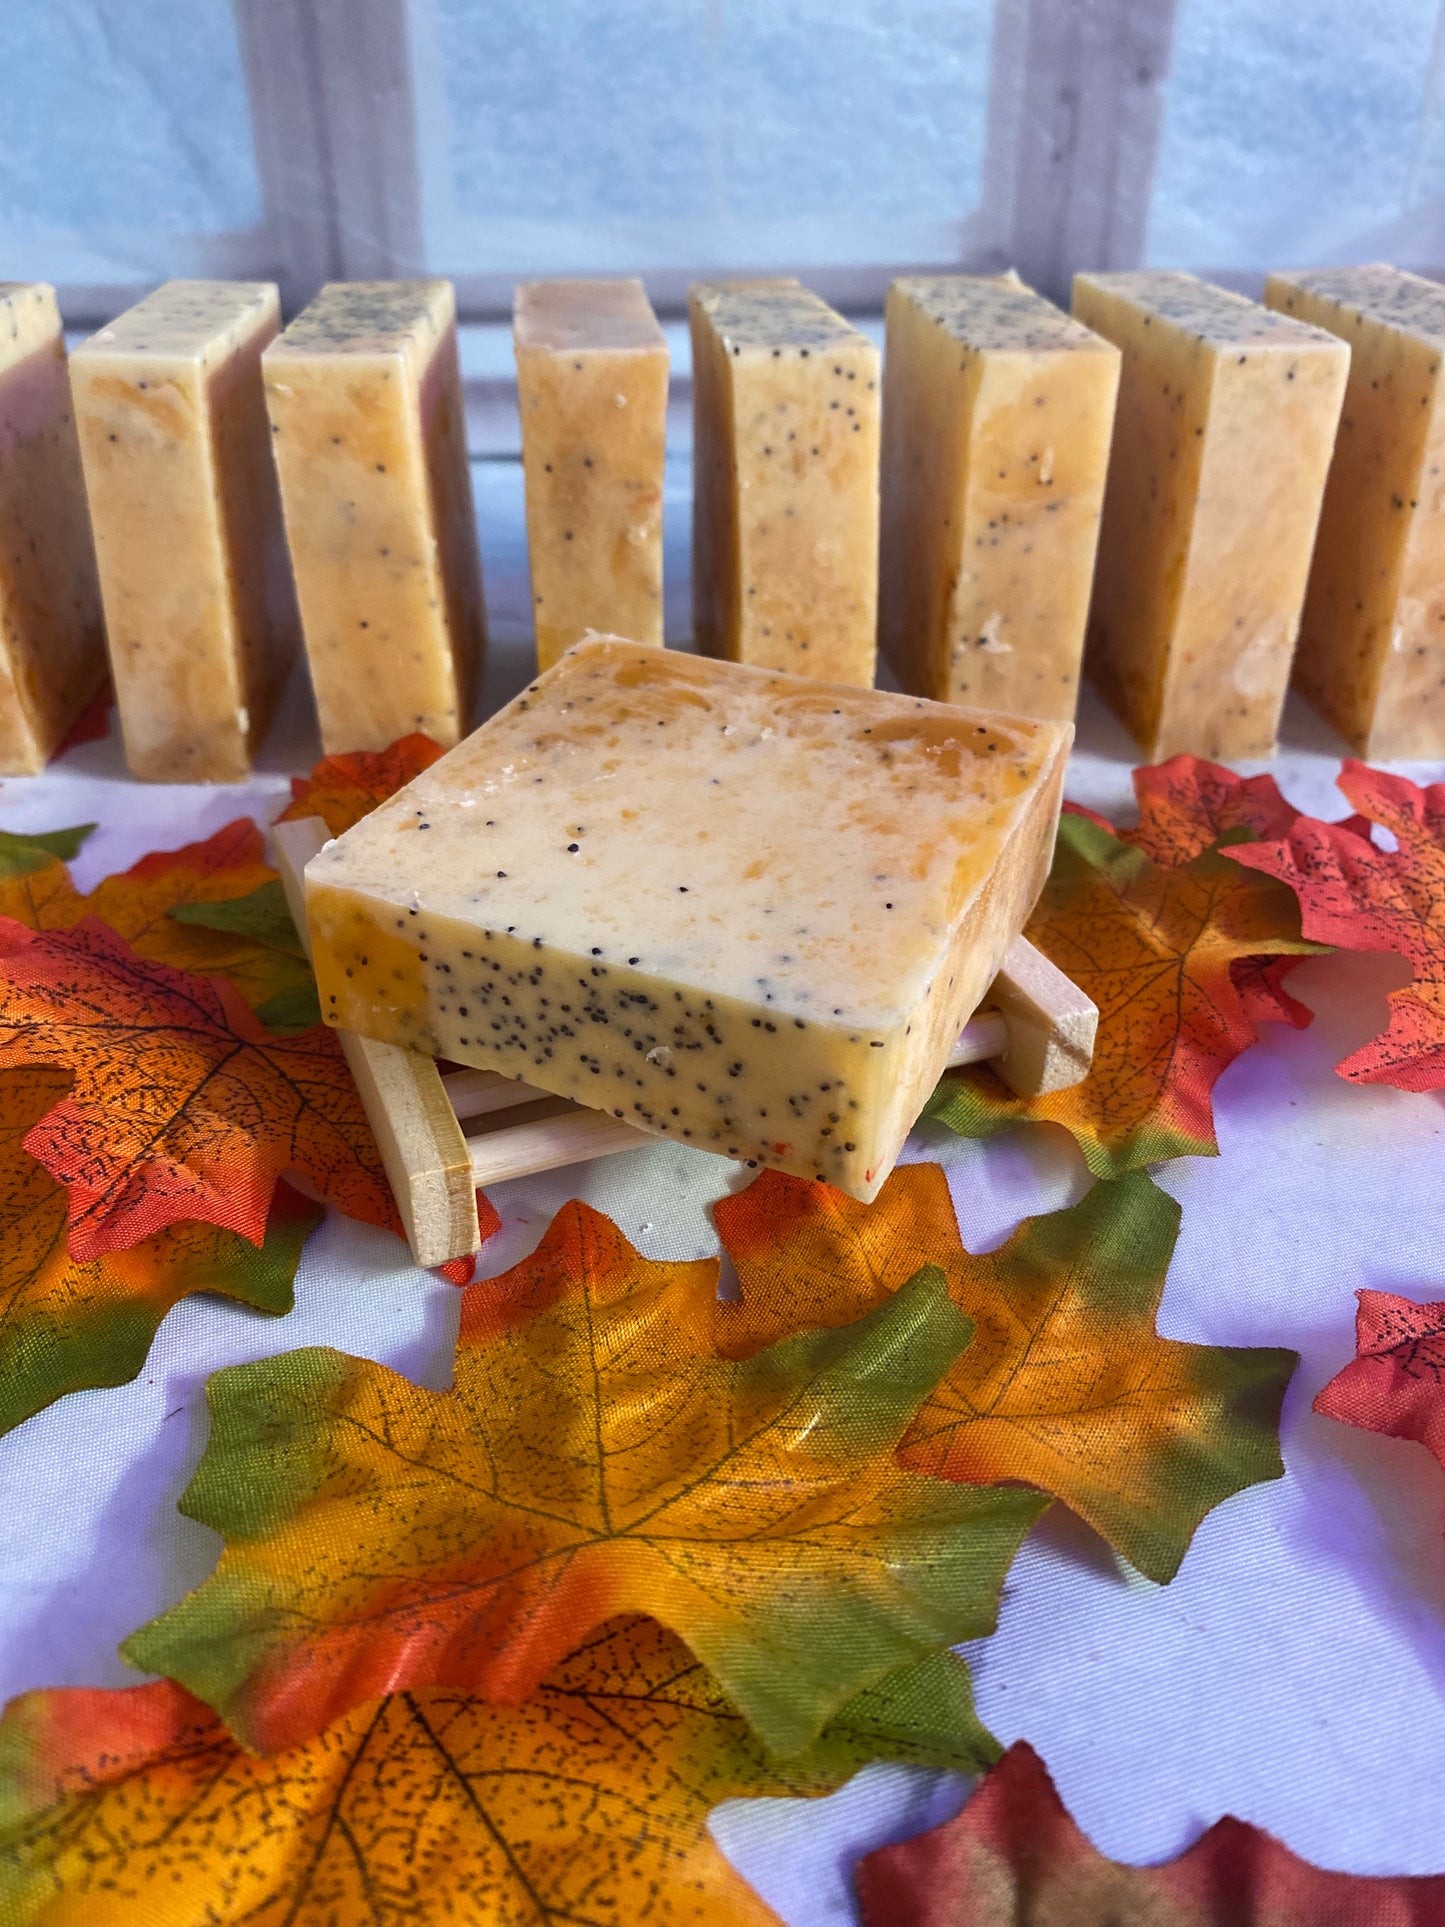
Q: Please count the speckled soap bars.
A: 9